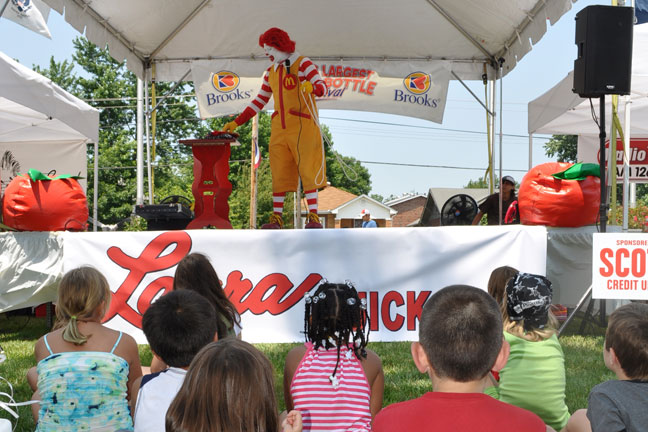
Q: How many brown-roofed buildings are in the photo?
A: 1